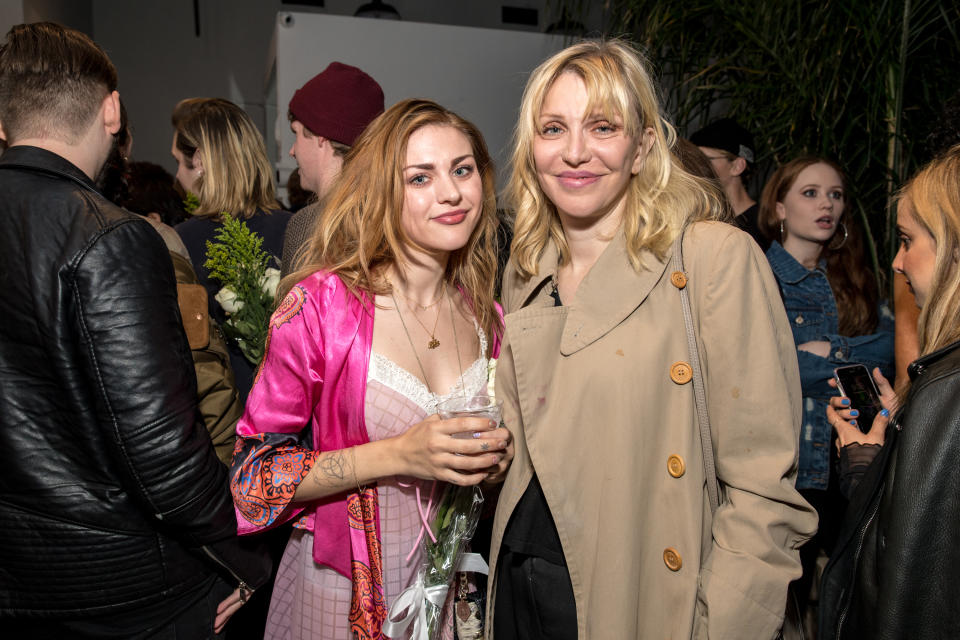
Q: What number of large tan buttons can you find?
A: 4